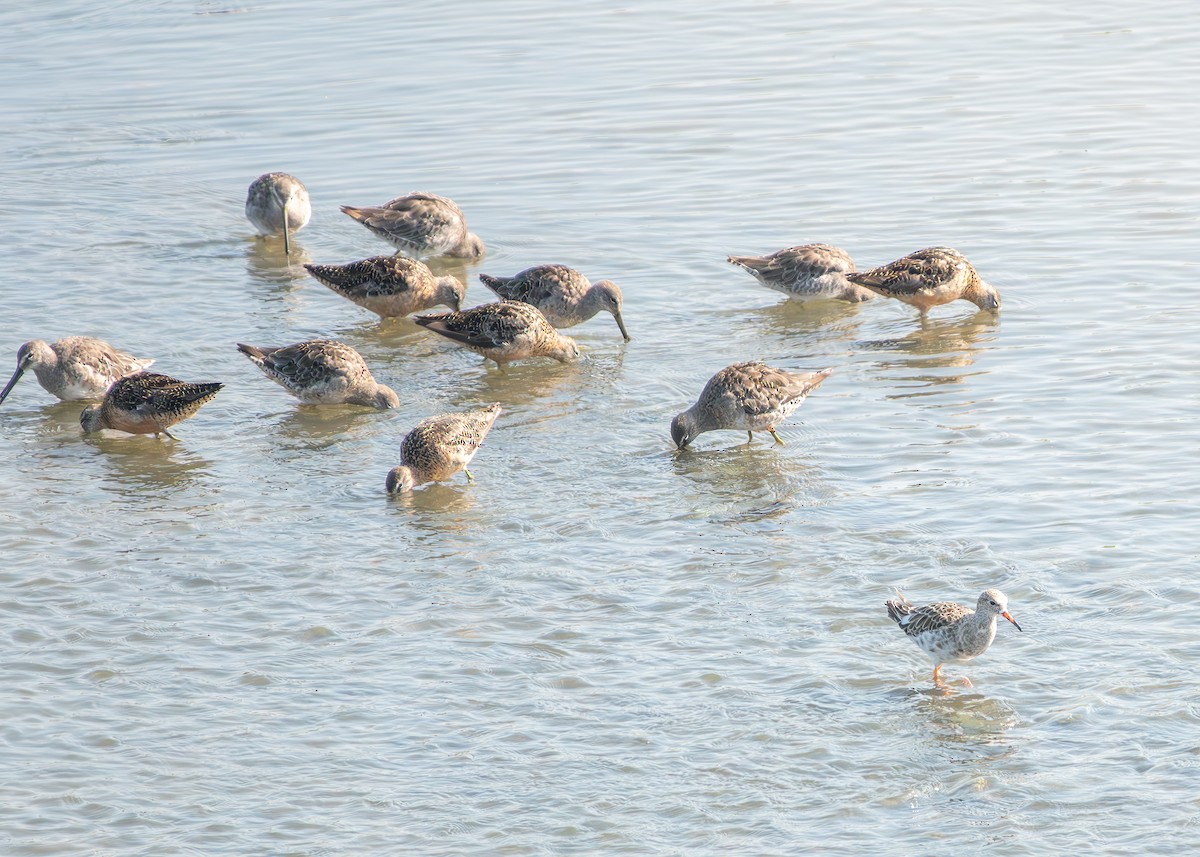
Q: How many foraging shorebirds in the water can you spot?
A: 13